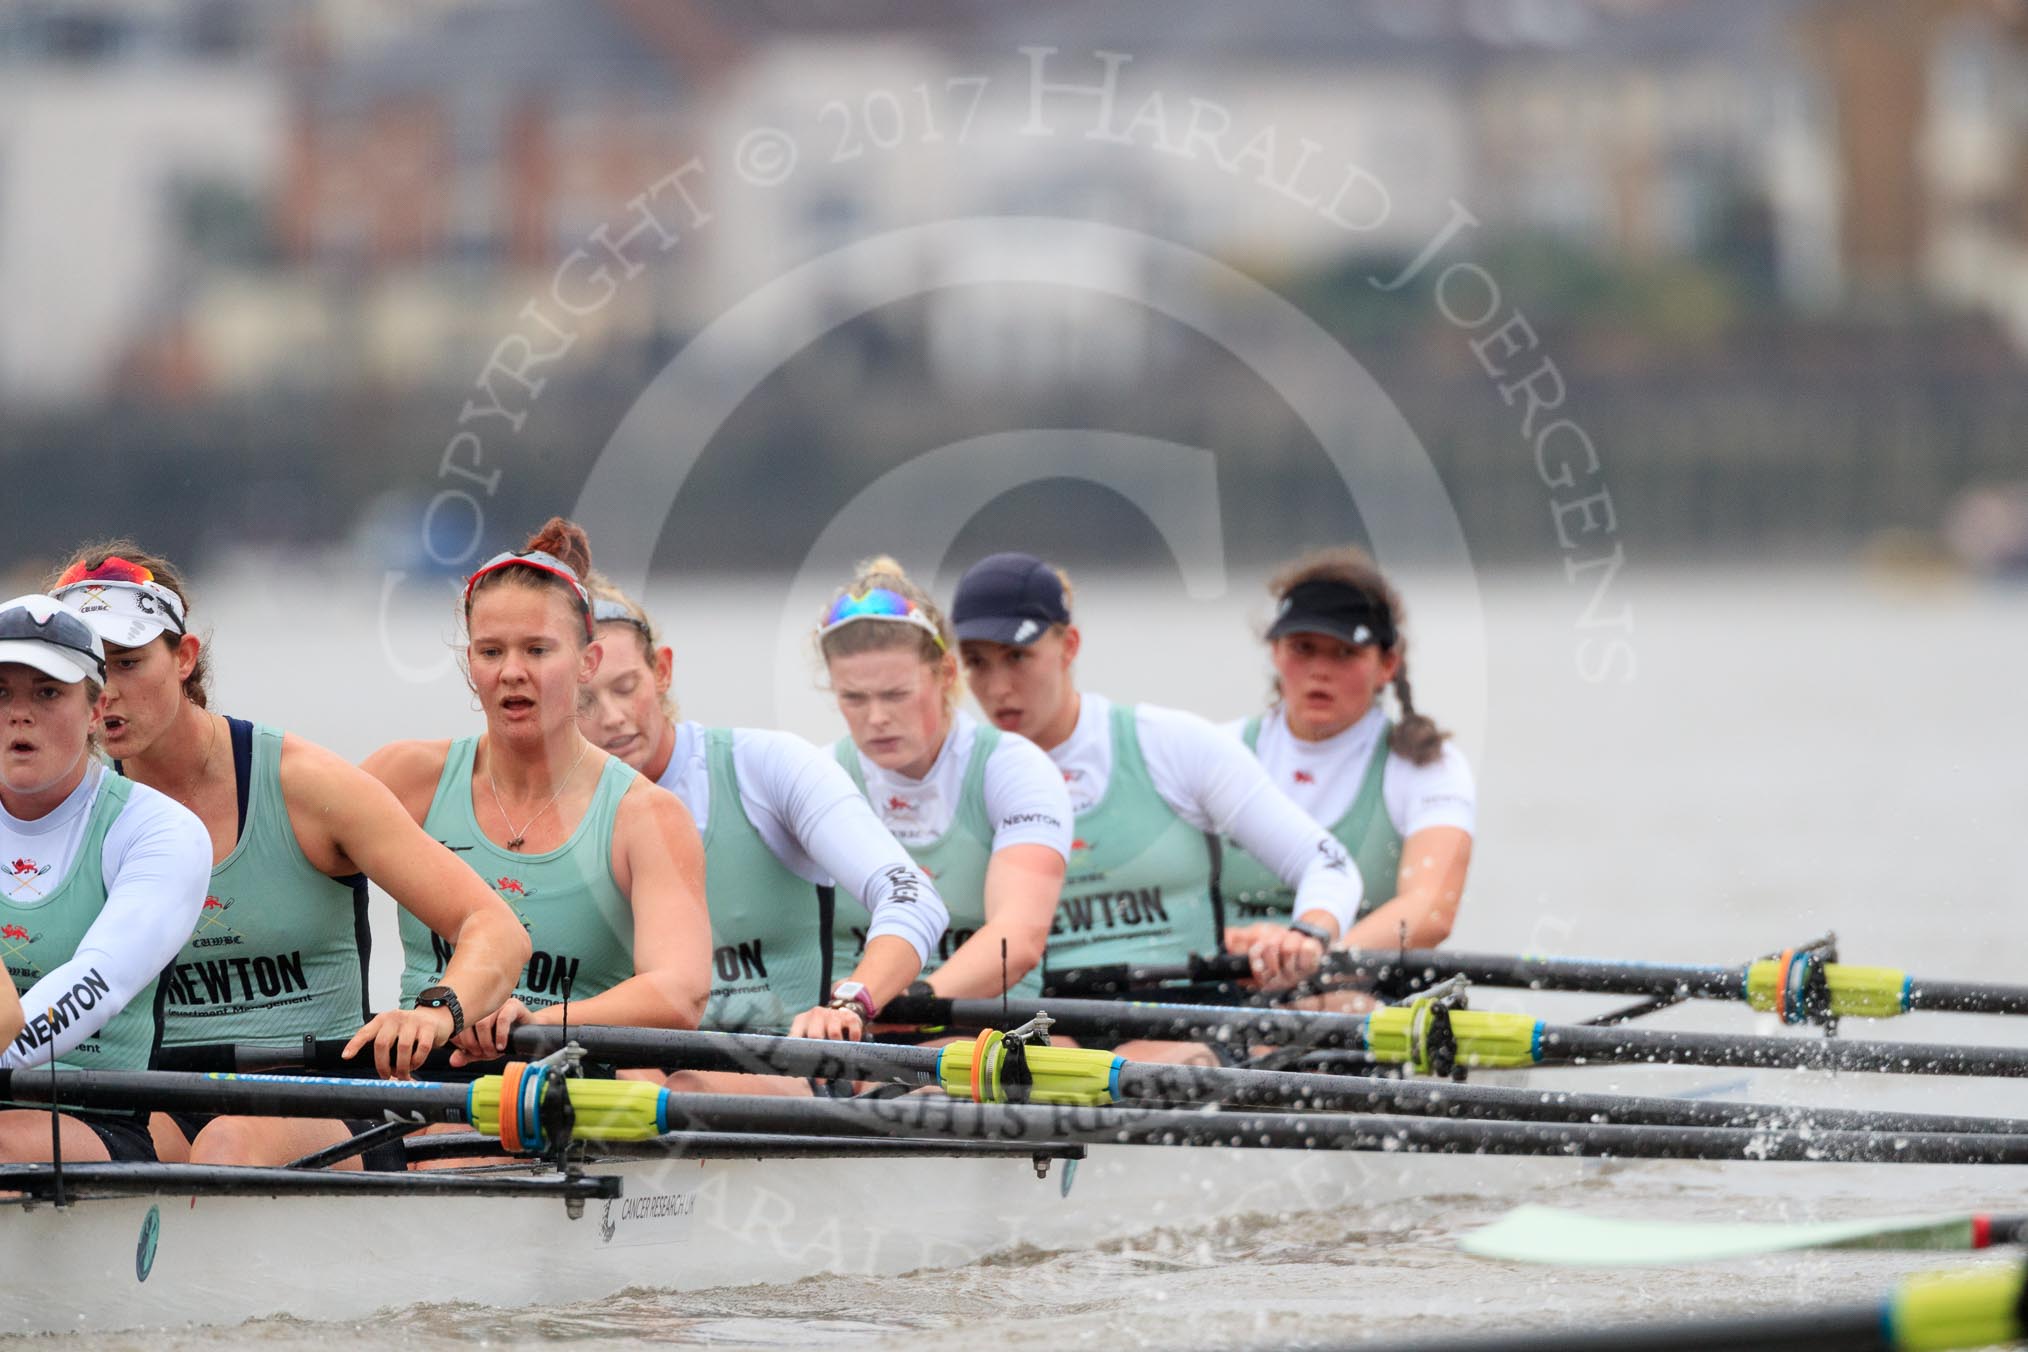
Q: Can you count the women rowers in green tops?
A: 7